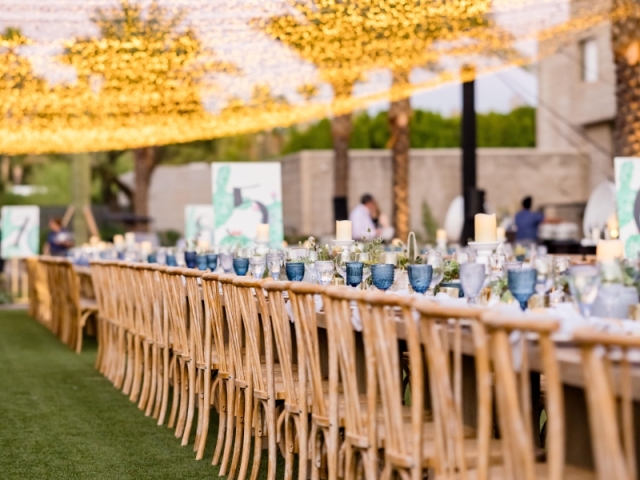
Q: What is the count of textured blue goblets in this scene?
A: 11